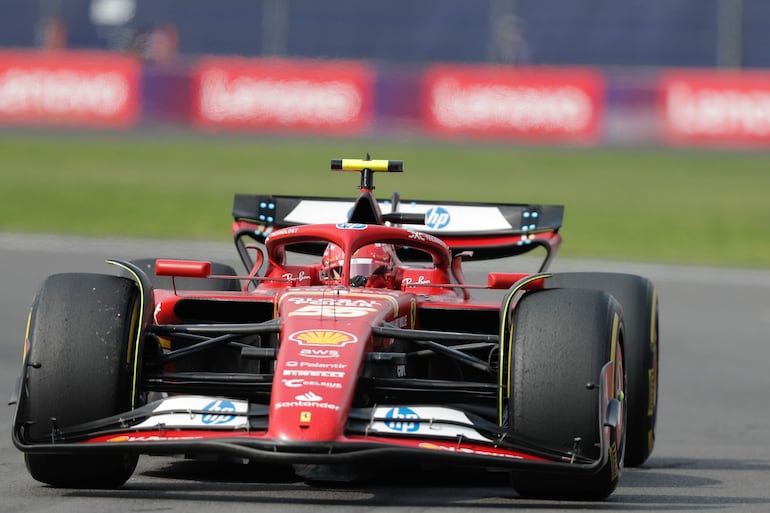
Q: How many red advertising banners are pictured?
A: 4